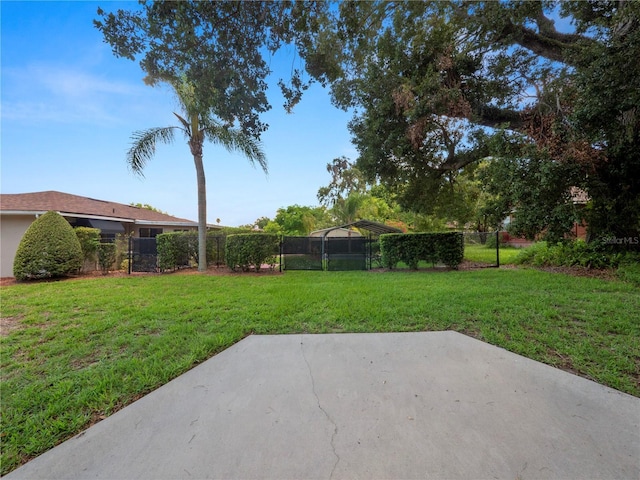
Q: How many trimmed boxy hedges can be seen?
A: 3